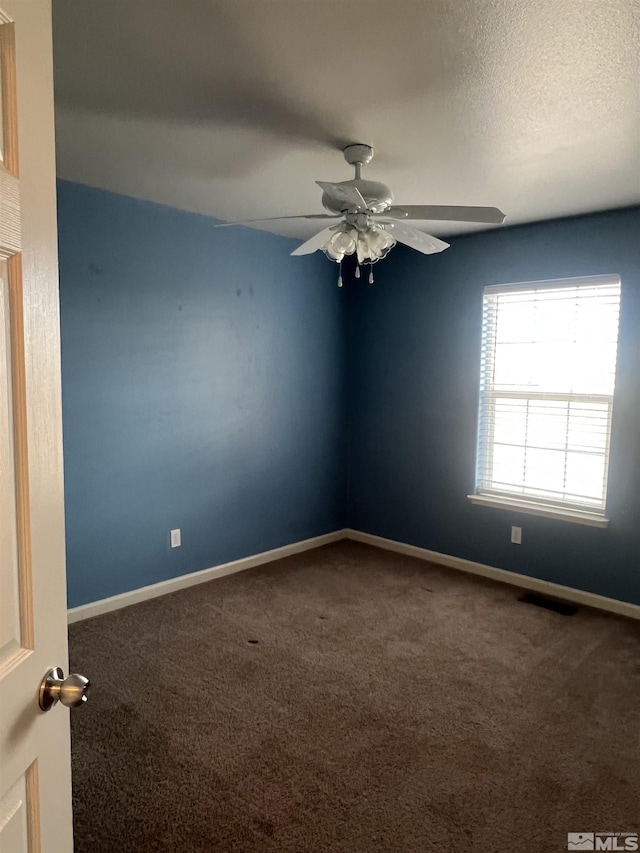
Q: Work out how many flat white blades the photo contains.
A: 5